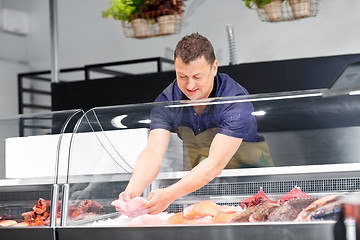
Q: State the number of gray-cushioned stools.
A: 0